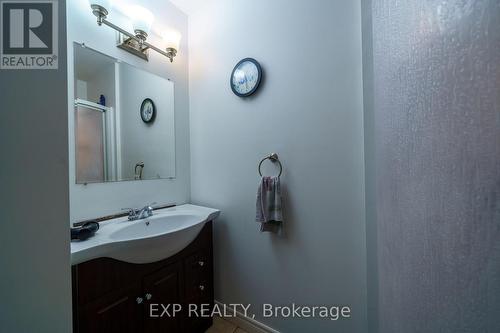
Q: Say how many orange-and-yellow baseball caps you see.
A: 0